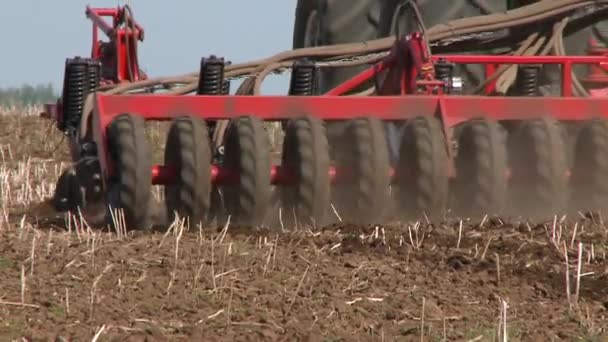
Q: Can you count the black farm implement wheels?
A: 9